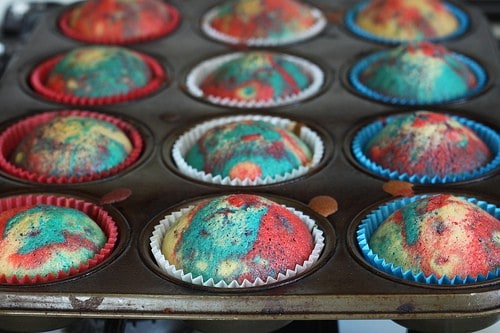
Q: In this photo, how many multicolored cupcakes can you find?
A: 12